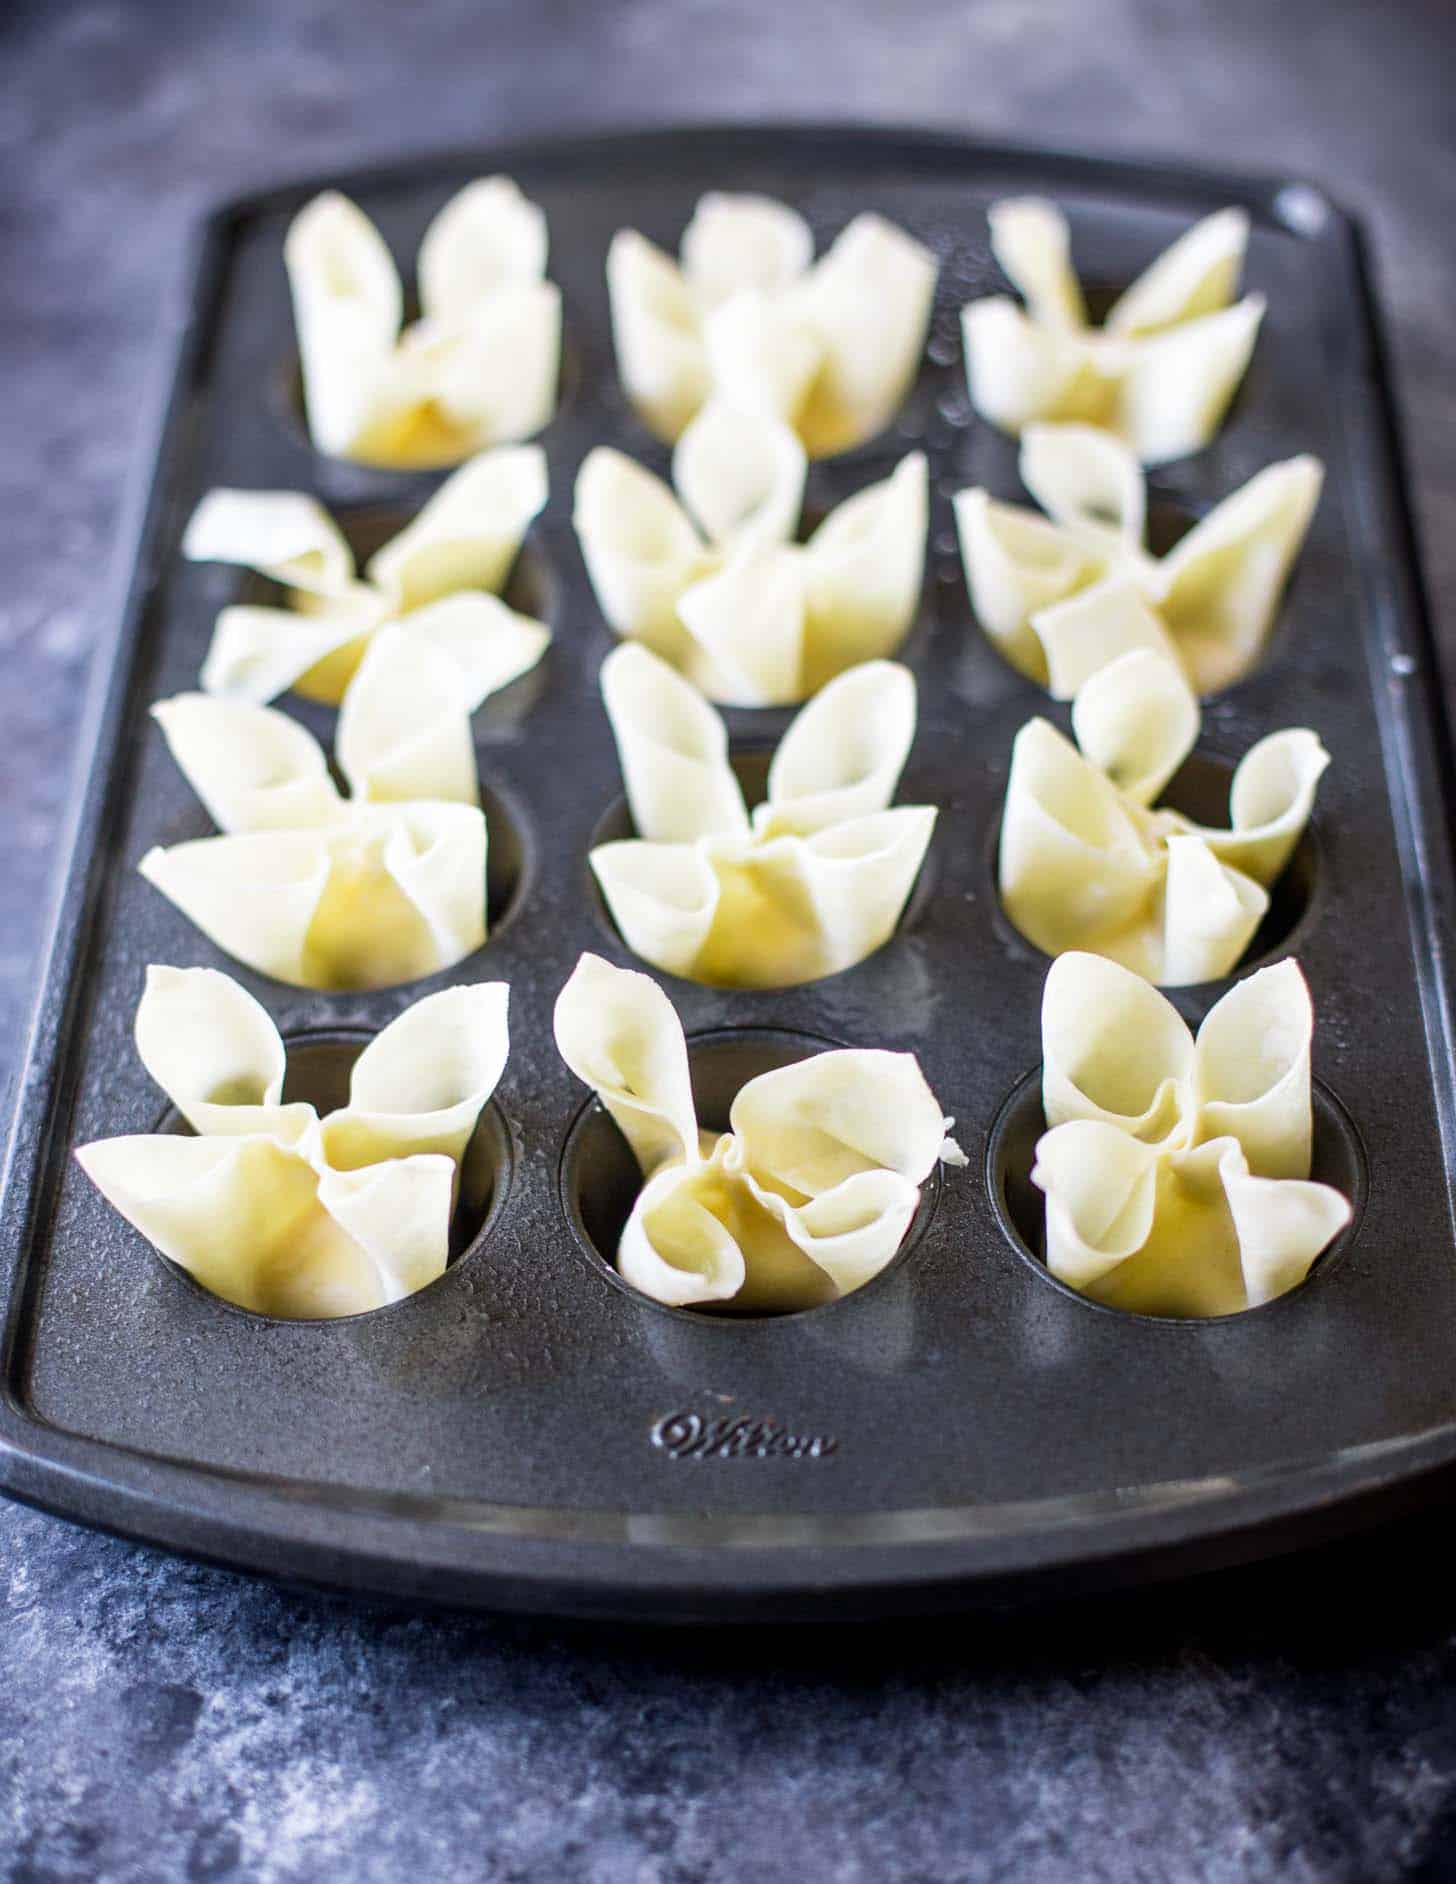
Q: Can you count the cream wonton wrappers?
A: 12